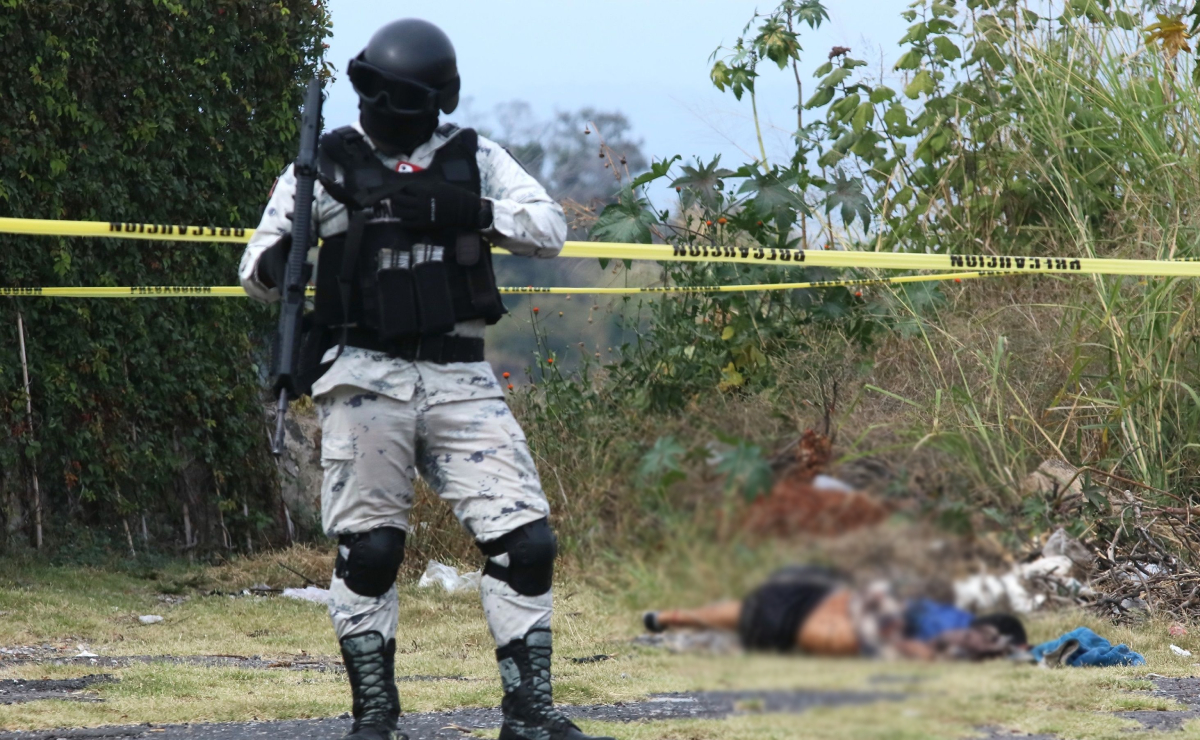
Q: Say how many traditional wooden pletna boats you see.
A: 0